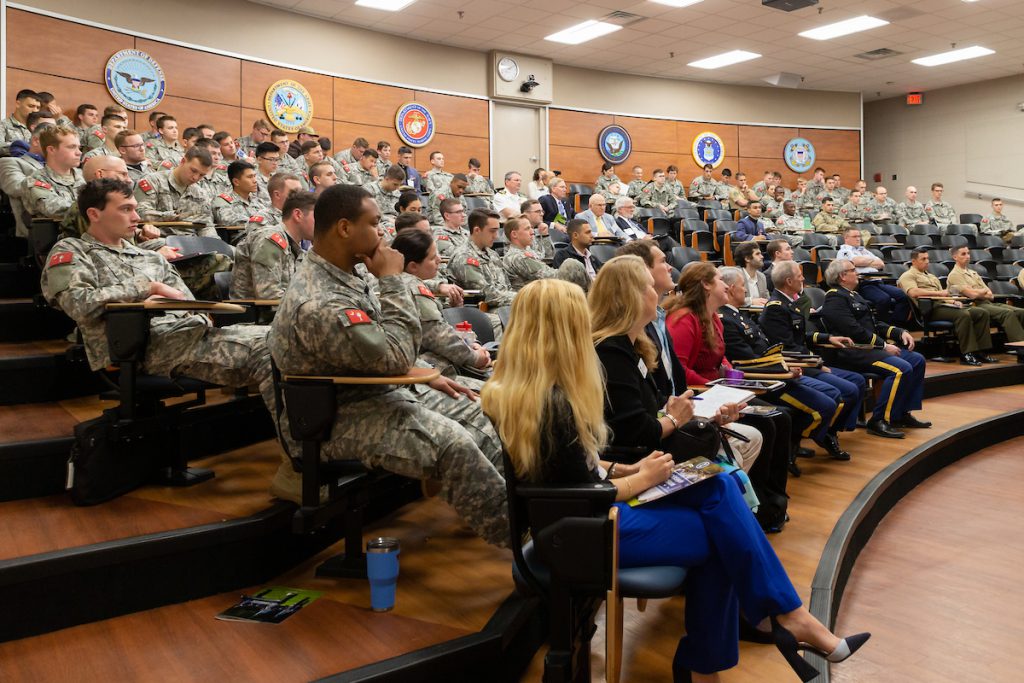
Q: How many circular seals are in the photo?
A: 6